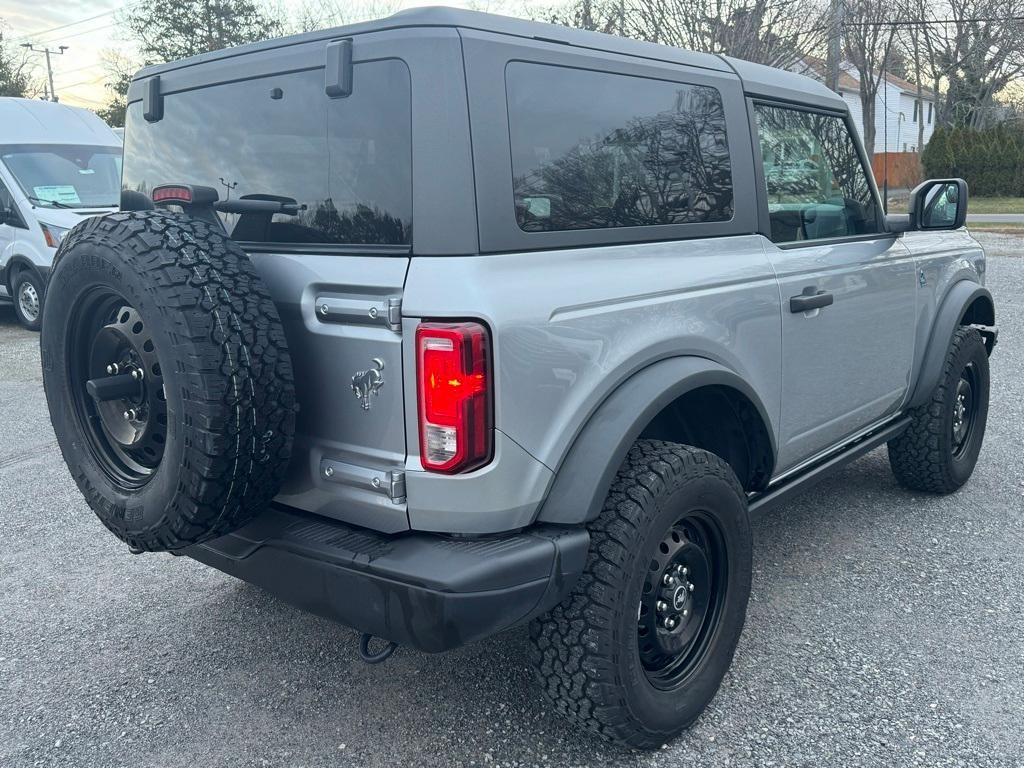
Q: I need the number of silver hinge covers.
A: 2